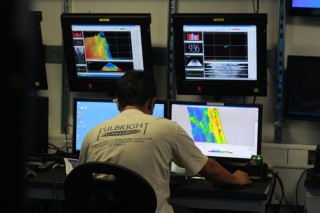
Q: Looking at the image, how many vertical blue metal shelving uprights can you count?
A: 3